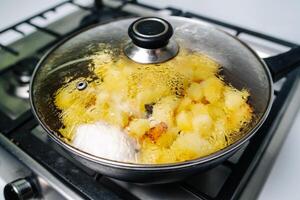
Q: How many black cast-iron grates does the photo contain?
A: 2